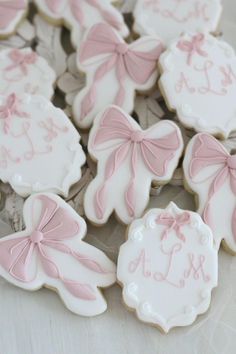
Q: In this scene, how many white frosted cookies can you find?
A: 11